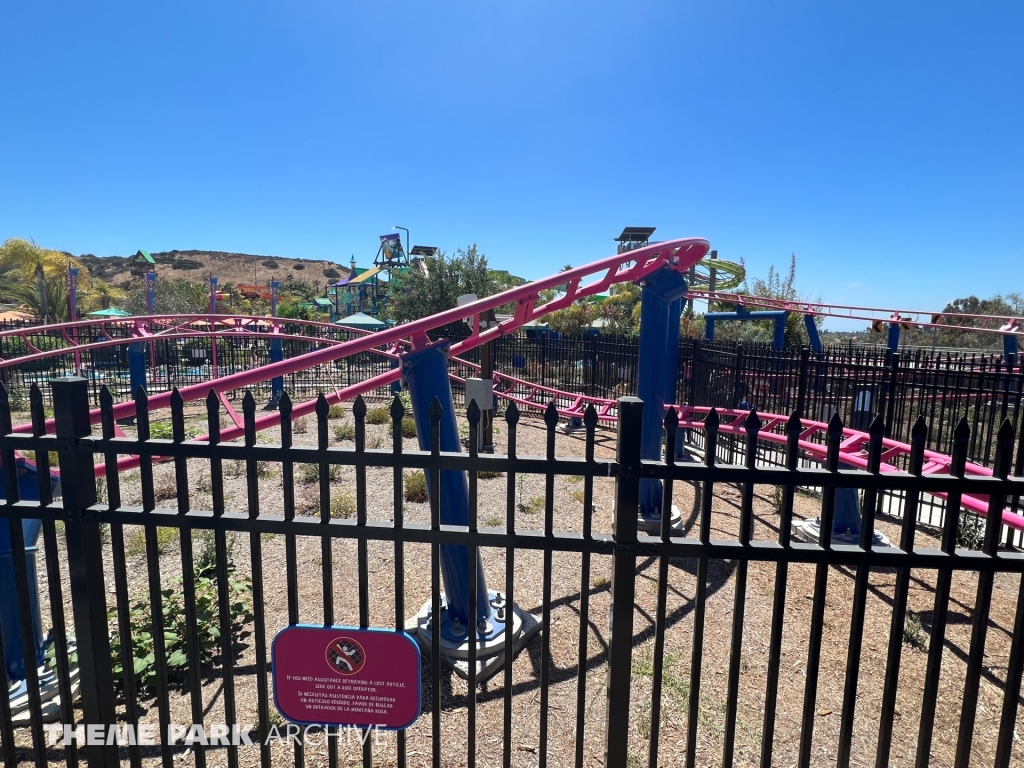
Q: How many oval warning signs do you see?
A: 1